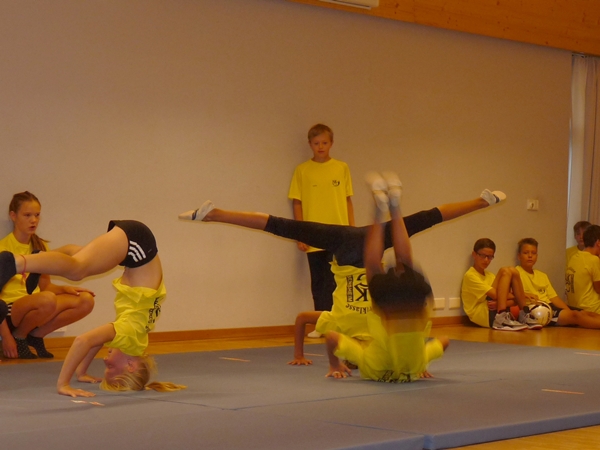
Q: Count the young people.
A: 9